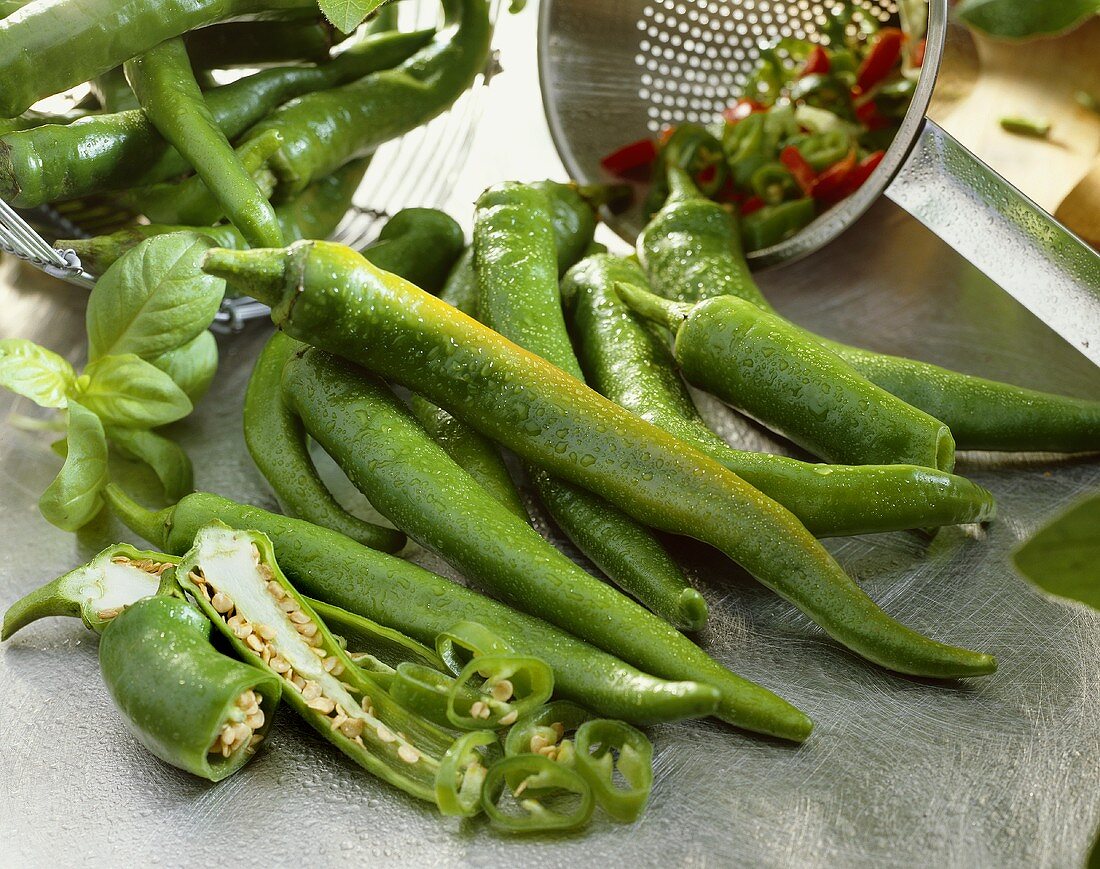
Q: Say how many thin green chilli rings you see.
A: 7